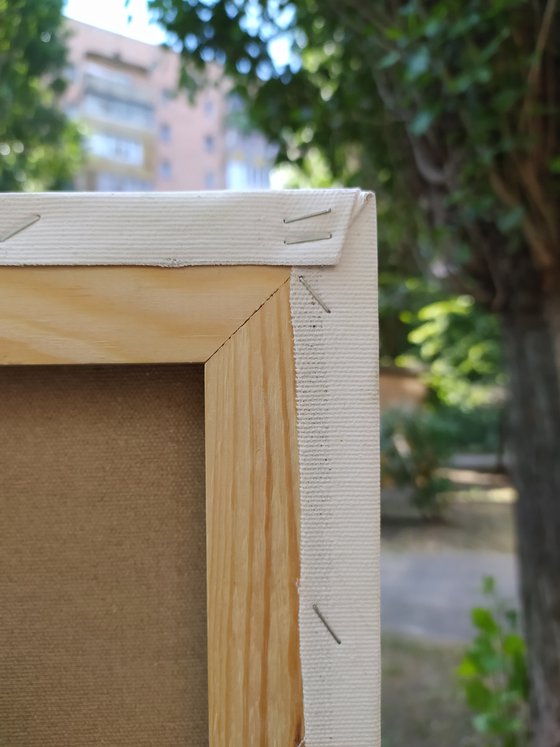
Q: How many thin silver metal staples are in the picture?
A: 5